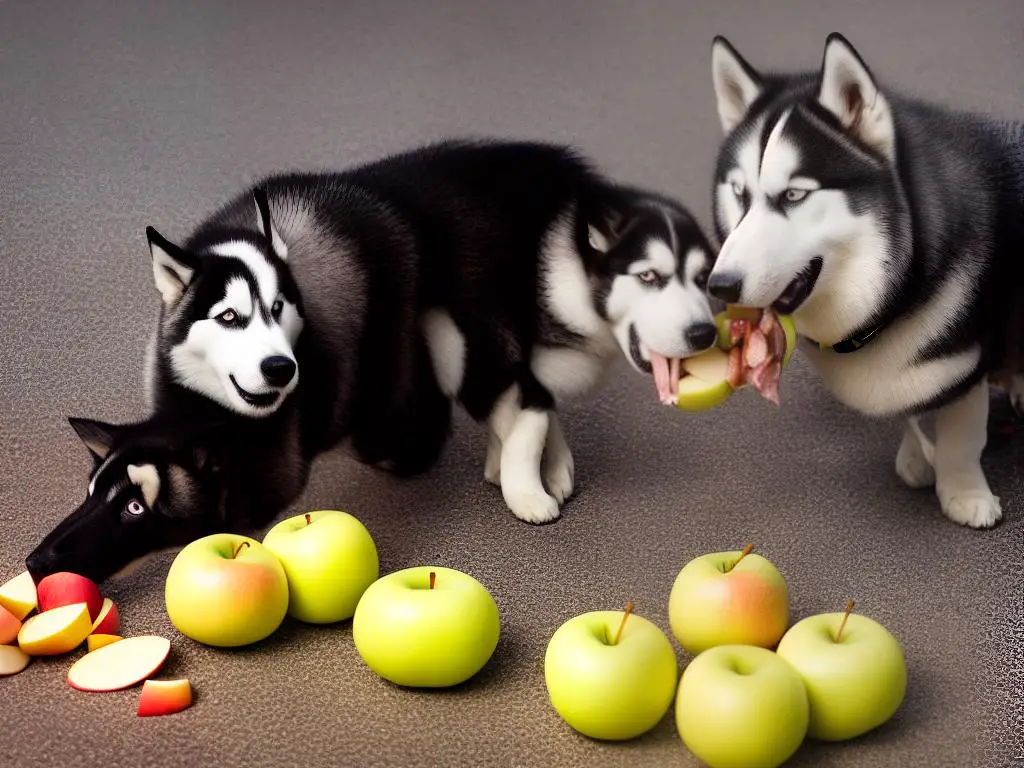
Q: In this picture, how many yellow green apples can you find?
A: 7